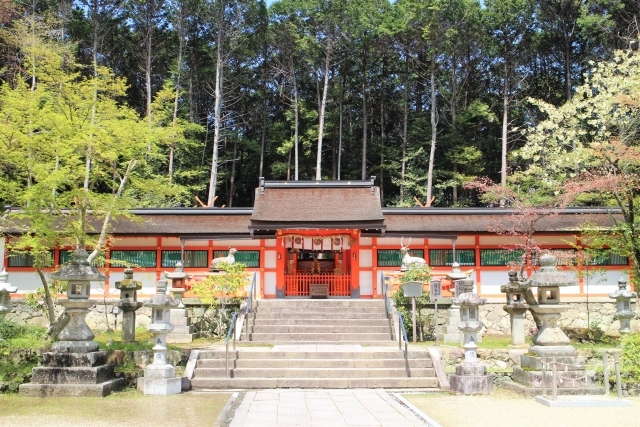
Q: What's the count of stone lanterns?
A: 10